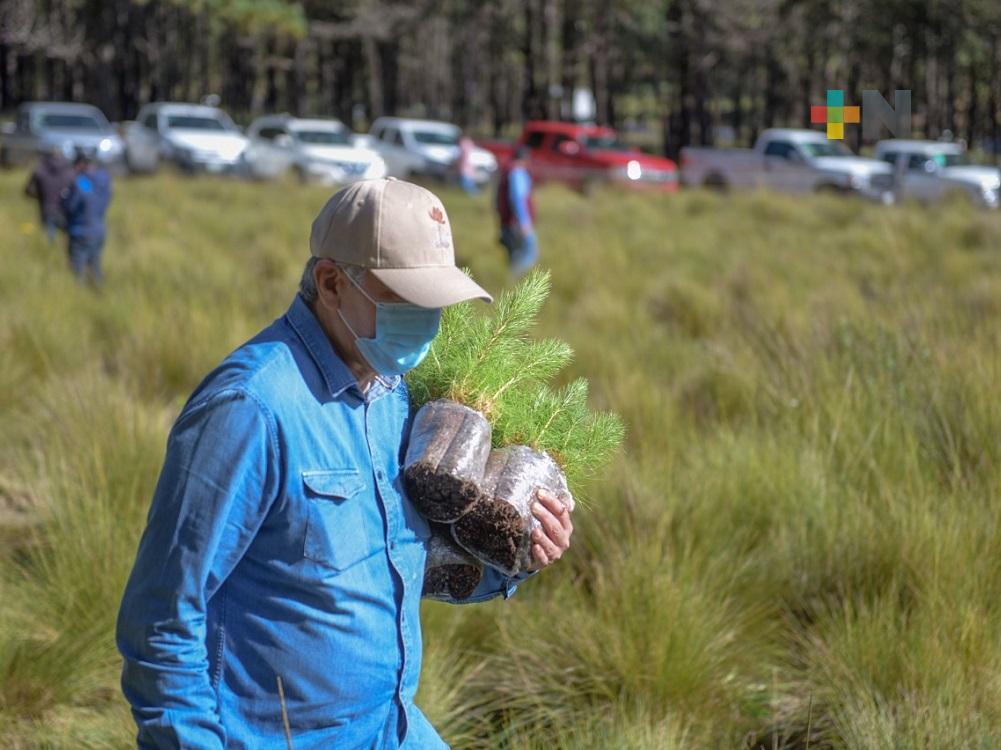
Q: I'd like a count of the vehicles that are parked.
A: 7